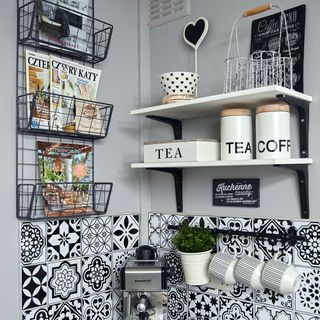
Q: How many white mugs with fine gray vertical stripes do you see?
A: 3